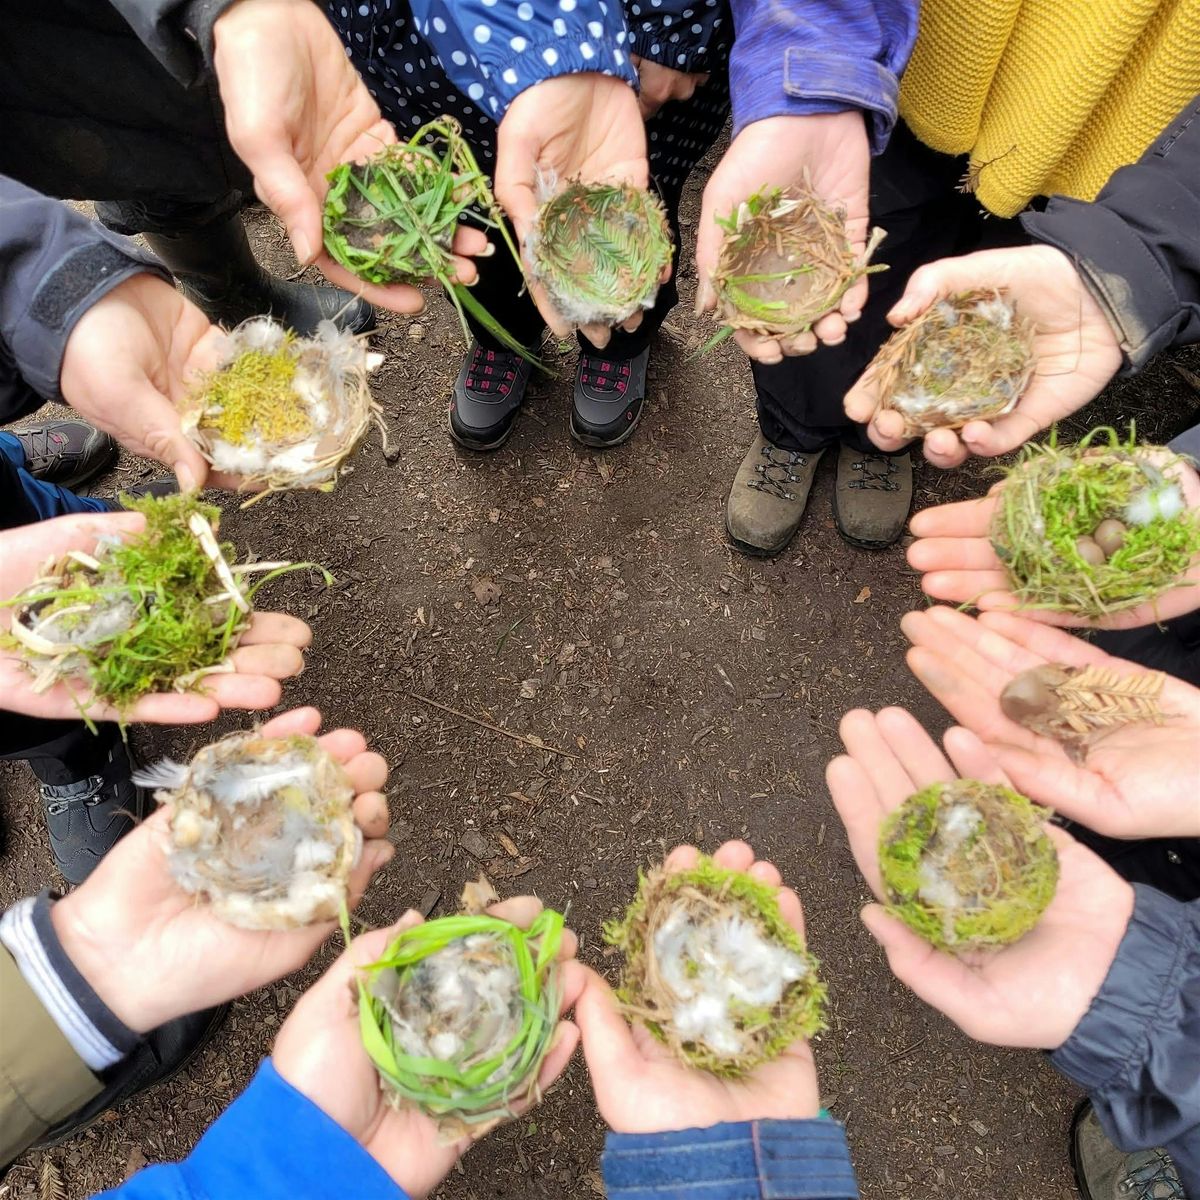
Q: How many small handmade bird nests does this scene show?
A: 11